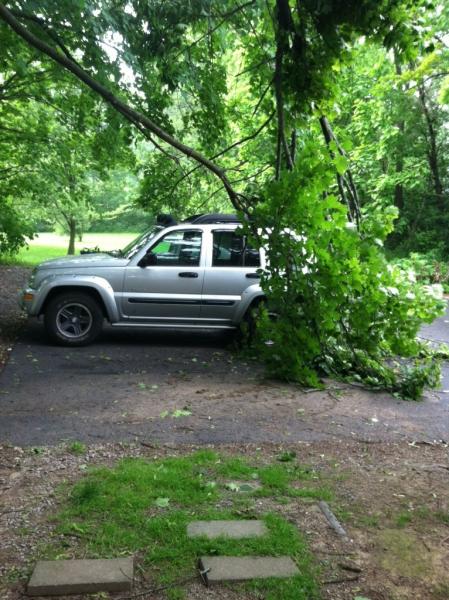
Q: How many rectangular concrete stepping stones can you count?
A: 3